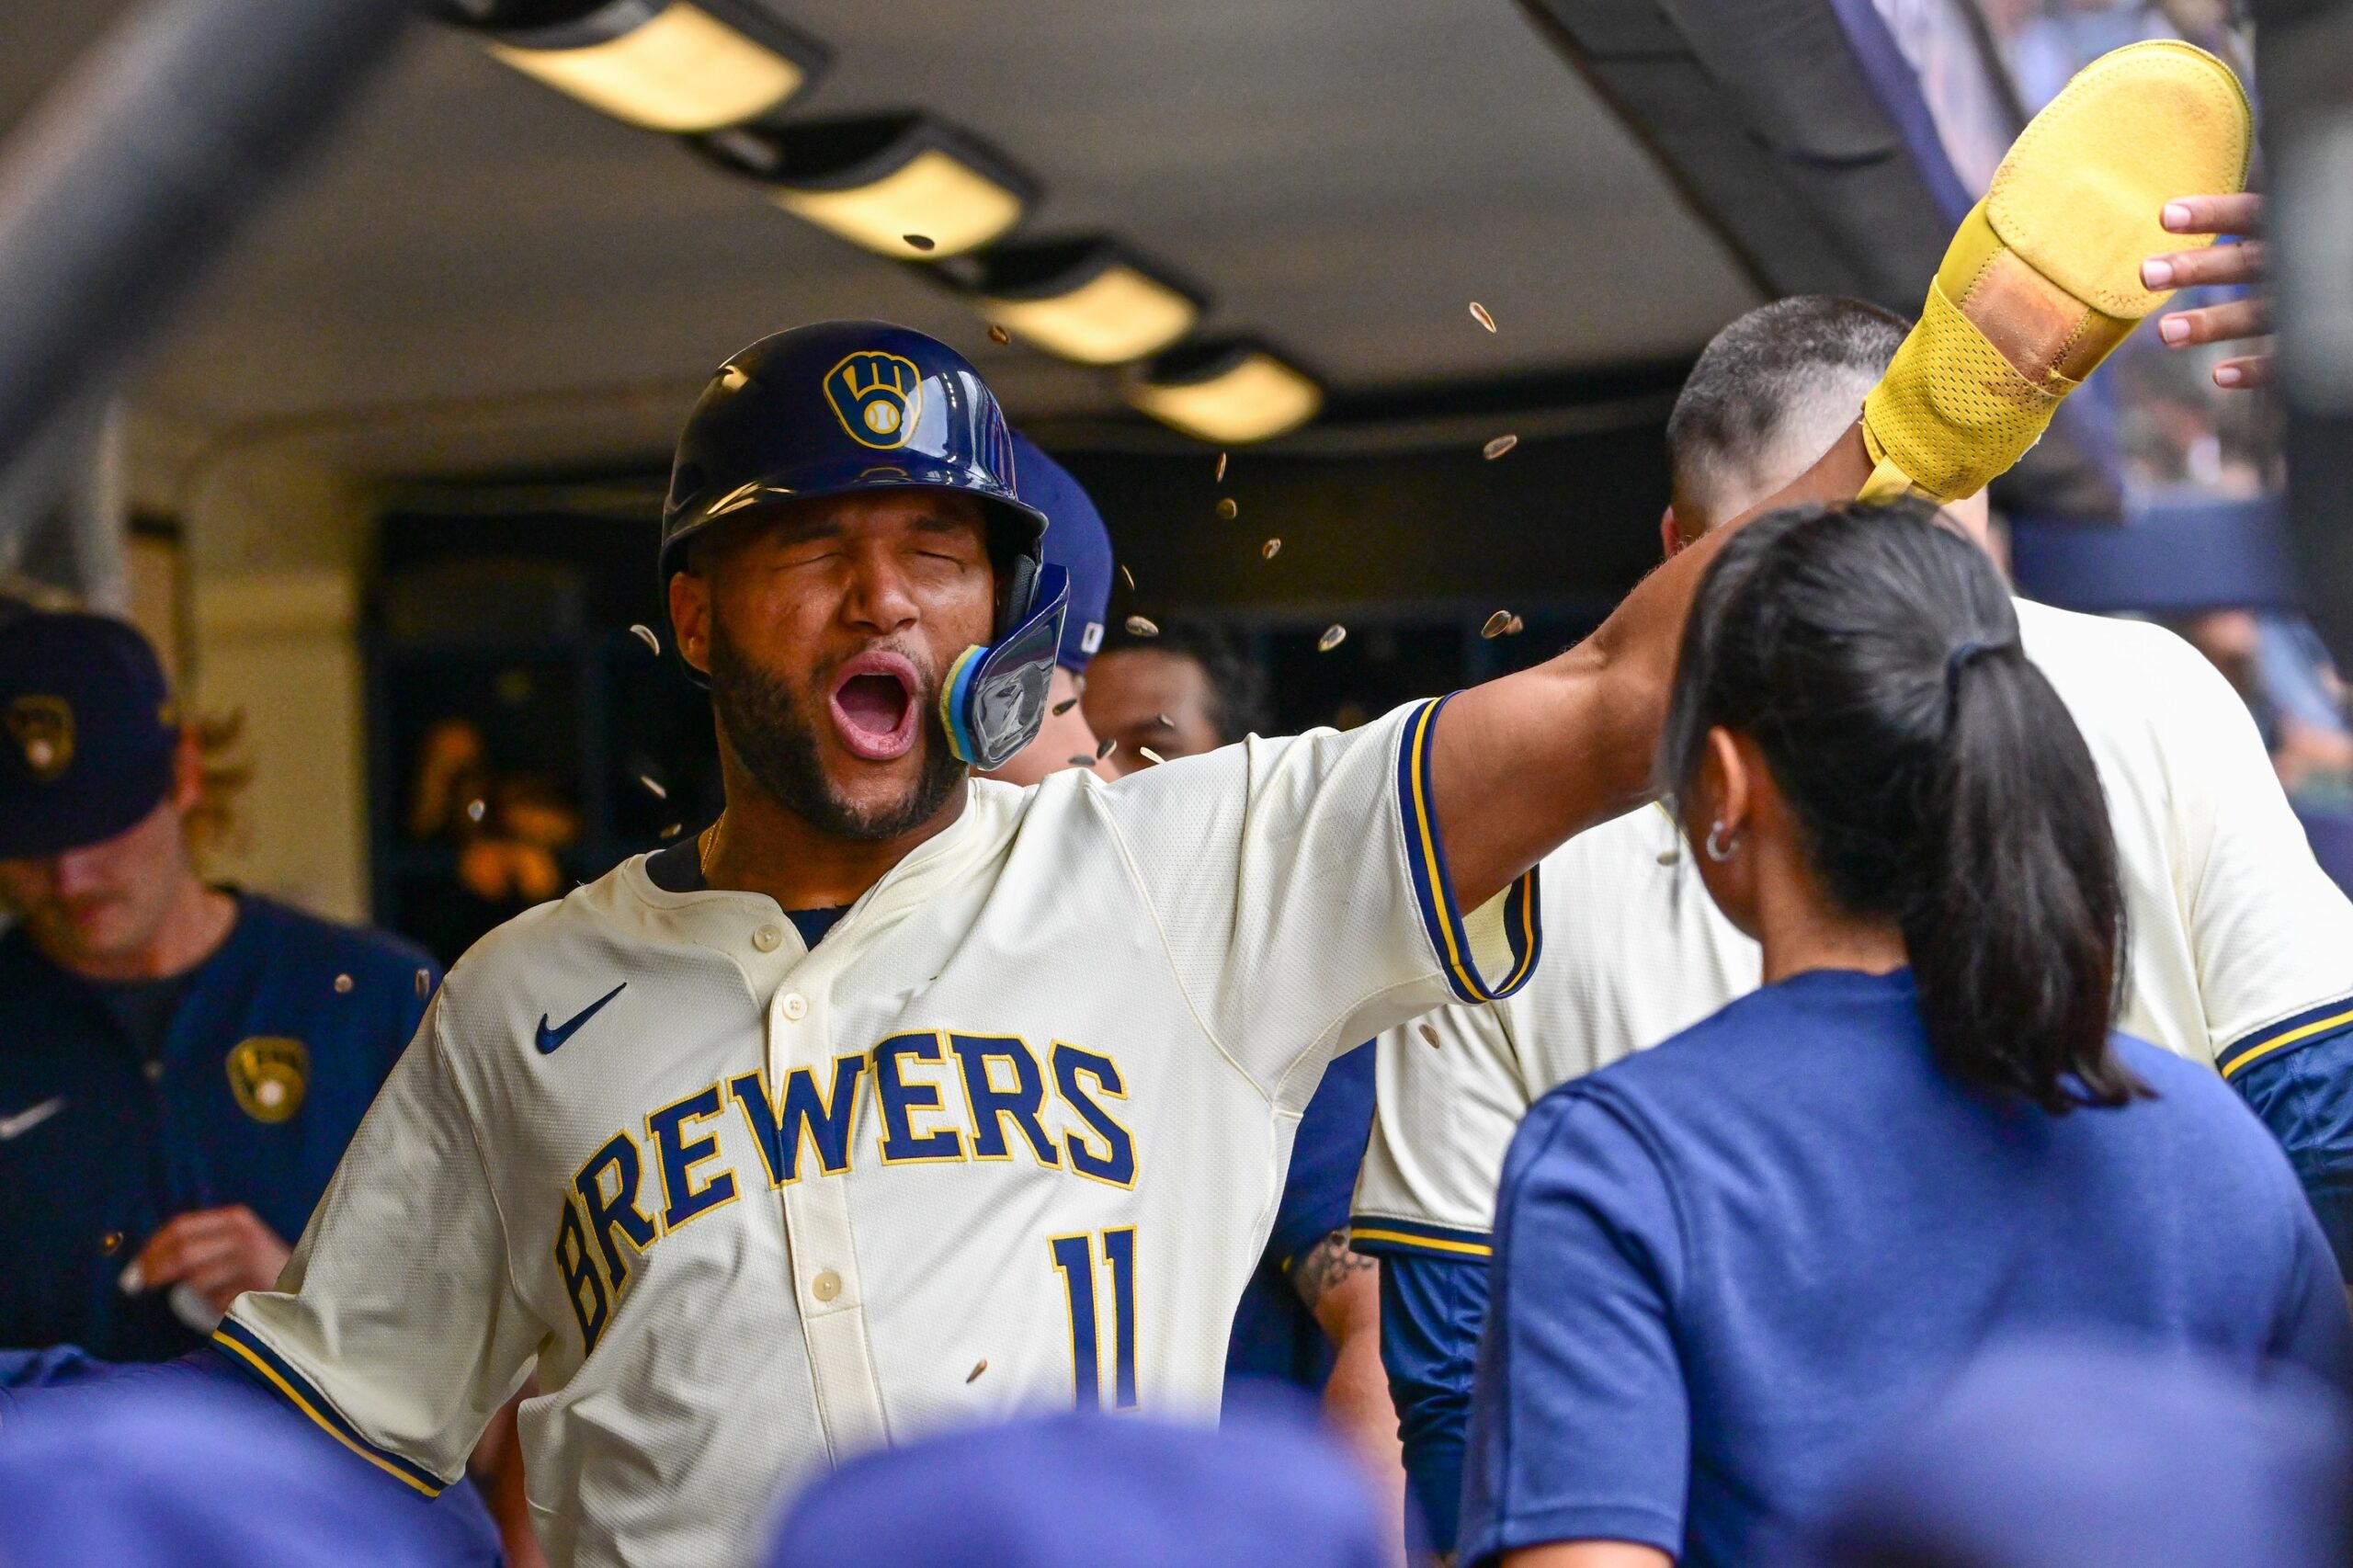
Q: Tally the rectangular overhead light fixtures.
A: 4